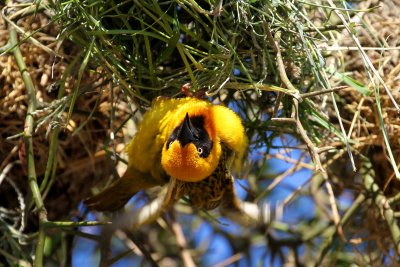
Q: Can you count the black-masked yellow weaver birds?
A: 1